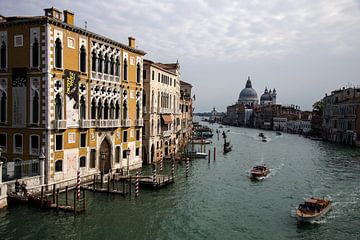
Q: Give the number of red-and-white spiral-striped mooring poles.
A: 6